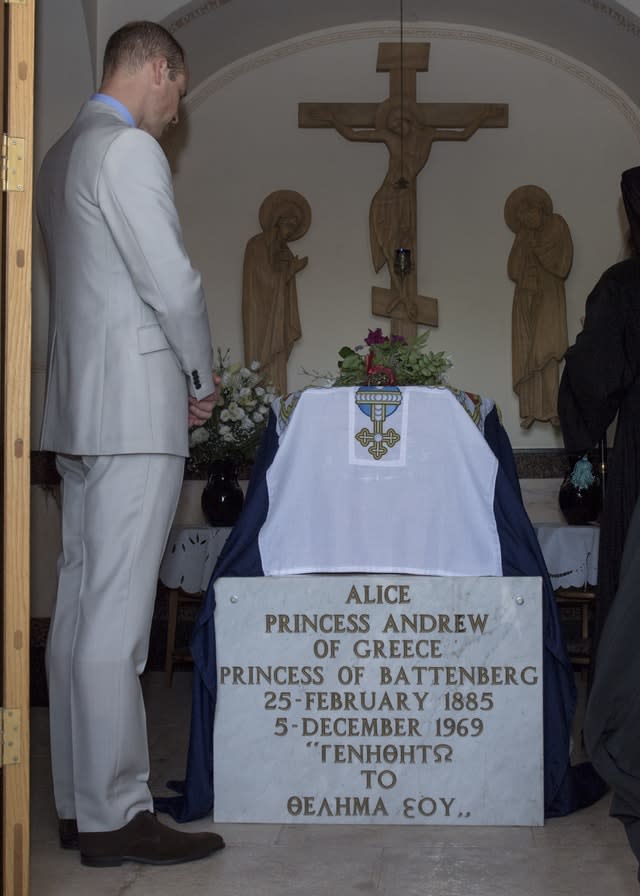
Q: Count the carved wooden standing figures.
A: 2